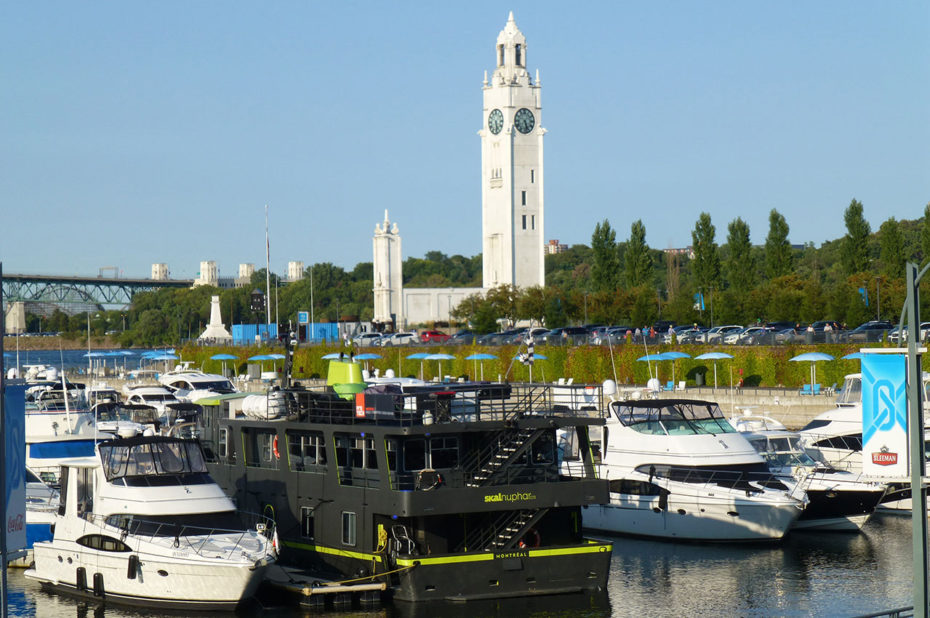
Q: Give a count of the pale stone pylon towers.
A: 4